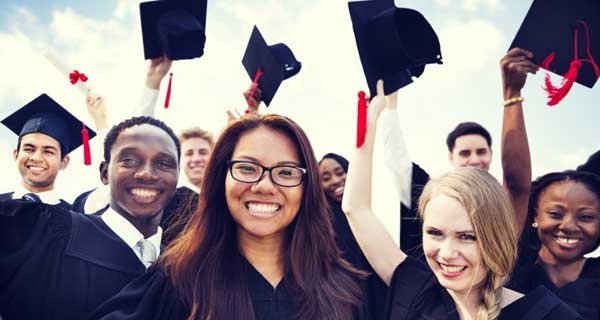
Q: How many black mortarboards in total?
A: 5